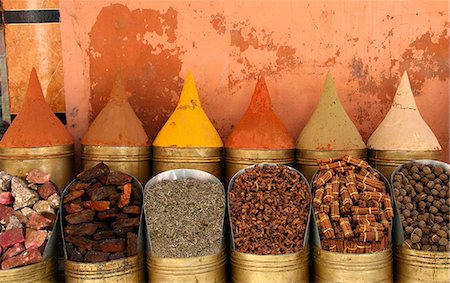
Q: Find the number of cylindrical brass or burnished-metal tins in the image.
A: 12